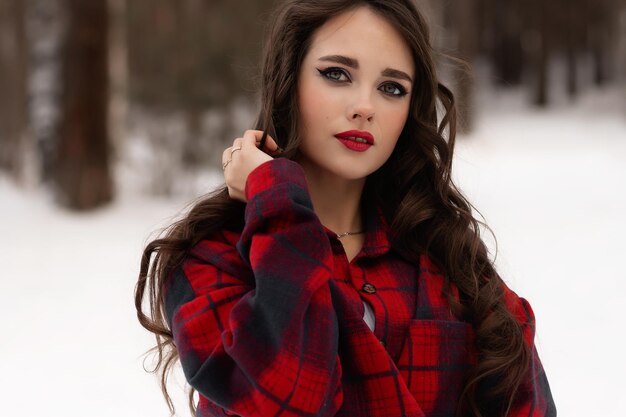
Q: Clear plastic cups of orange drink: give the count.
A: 0